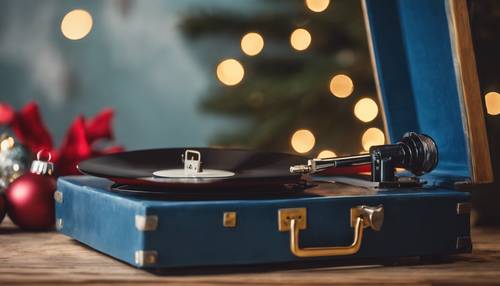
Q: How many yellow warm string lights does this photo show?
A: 11